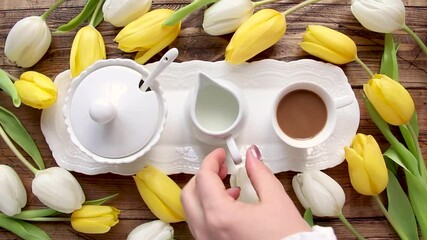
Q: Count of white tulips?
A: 9